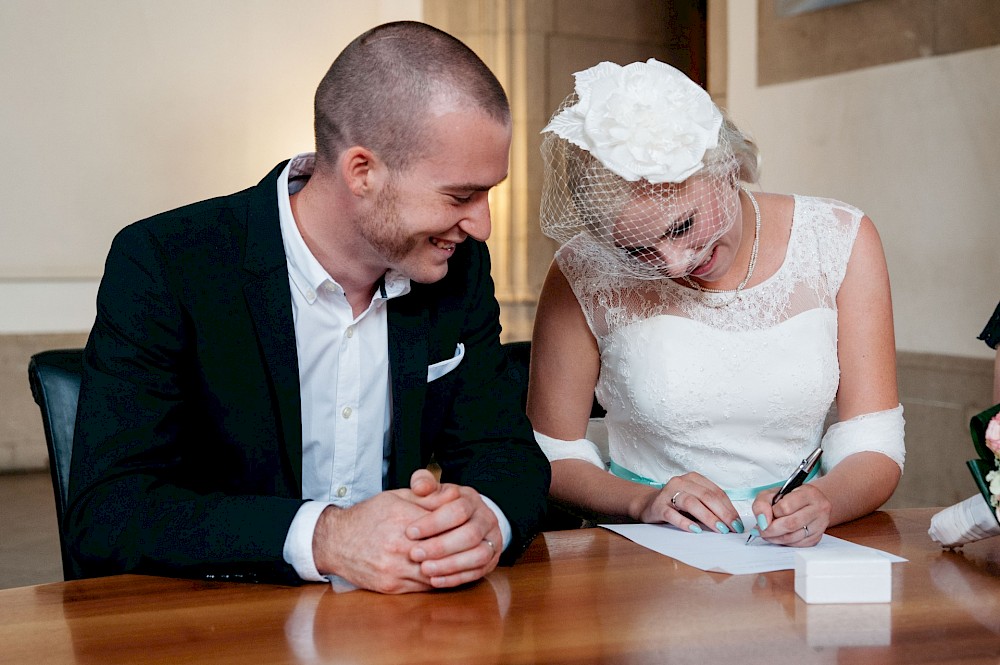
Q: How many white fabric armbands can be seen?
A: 2